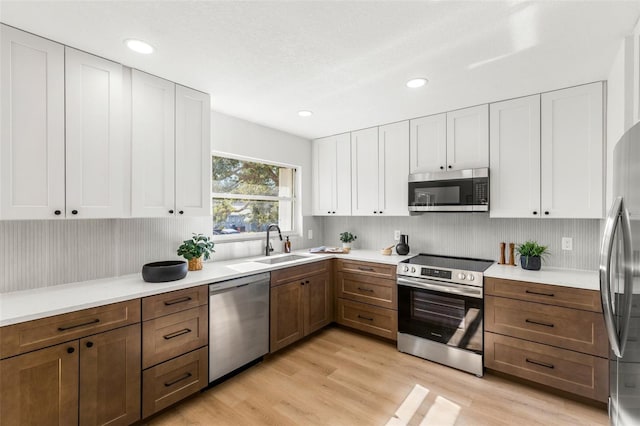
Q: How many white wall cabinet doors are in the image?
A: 12